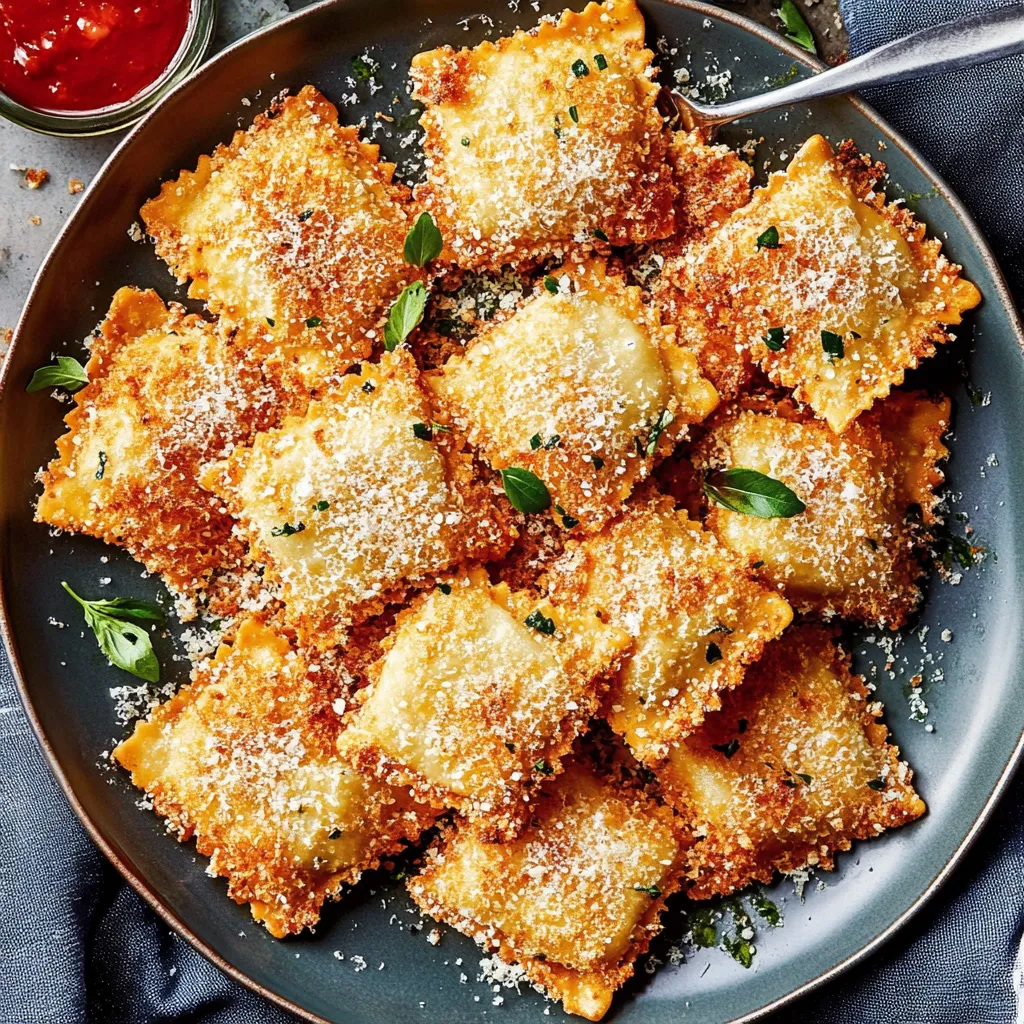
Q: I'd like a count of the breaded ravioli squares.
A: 12